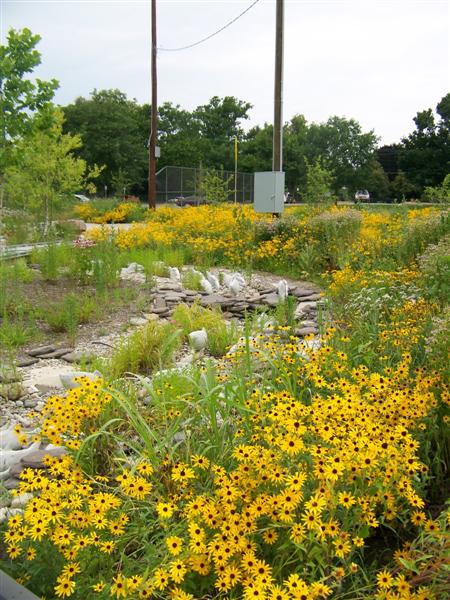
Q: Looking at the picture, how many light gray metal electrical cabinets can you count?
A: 1